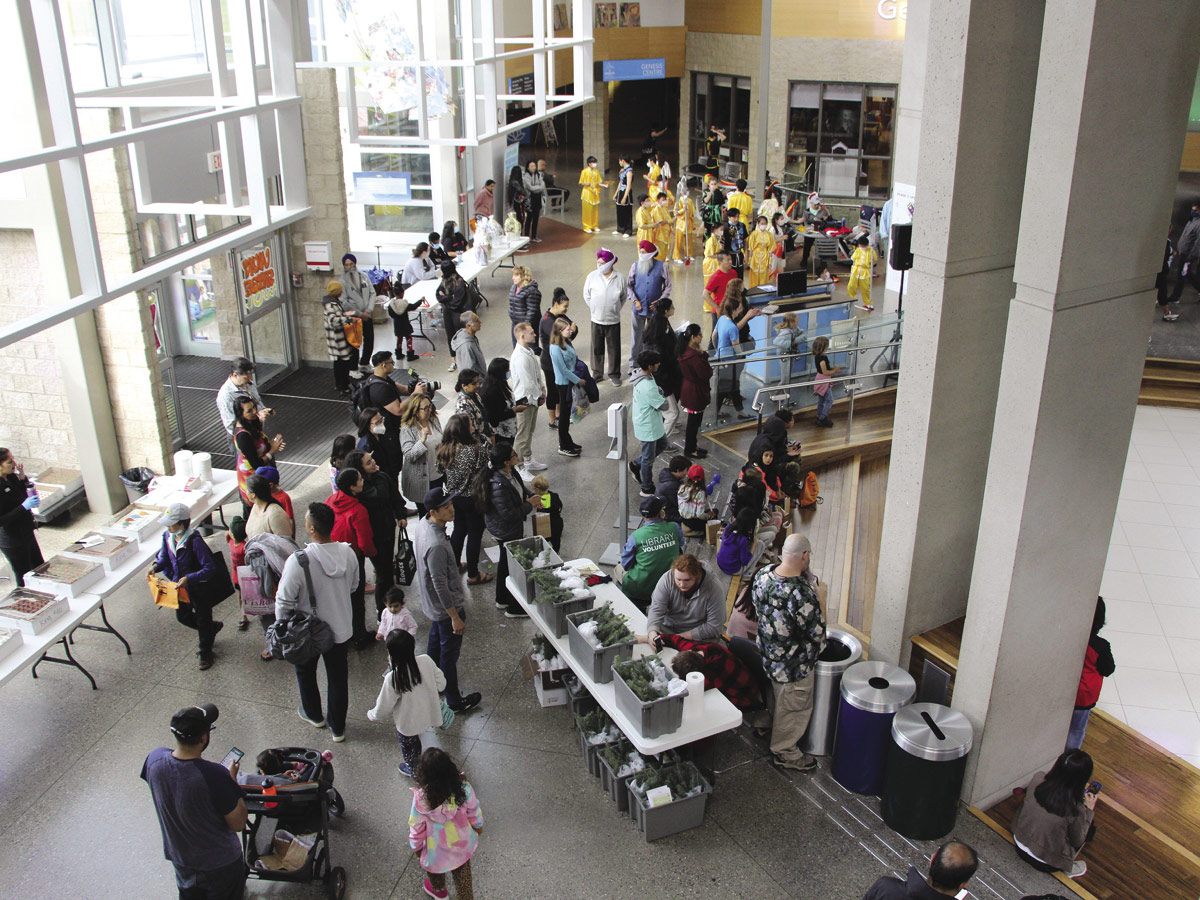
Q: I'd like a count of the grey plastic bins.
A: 8